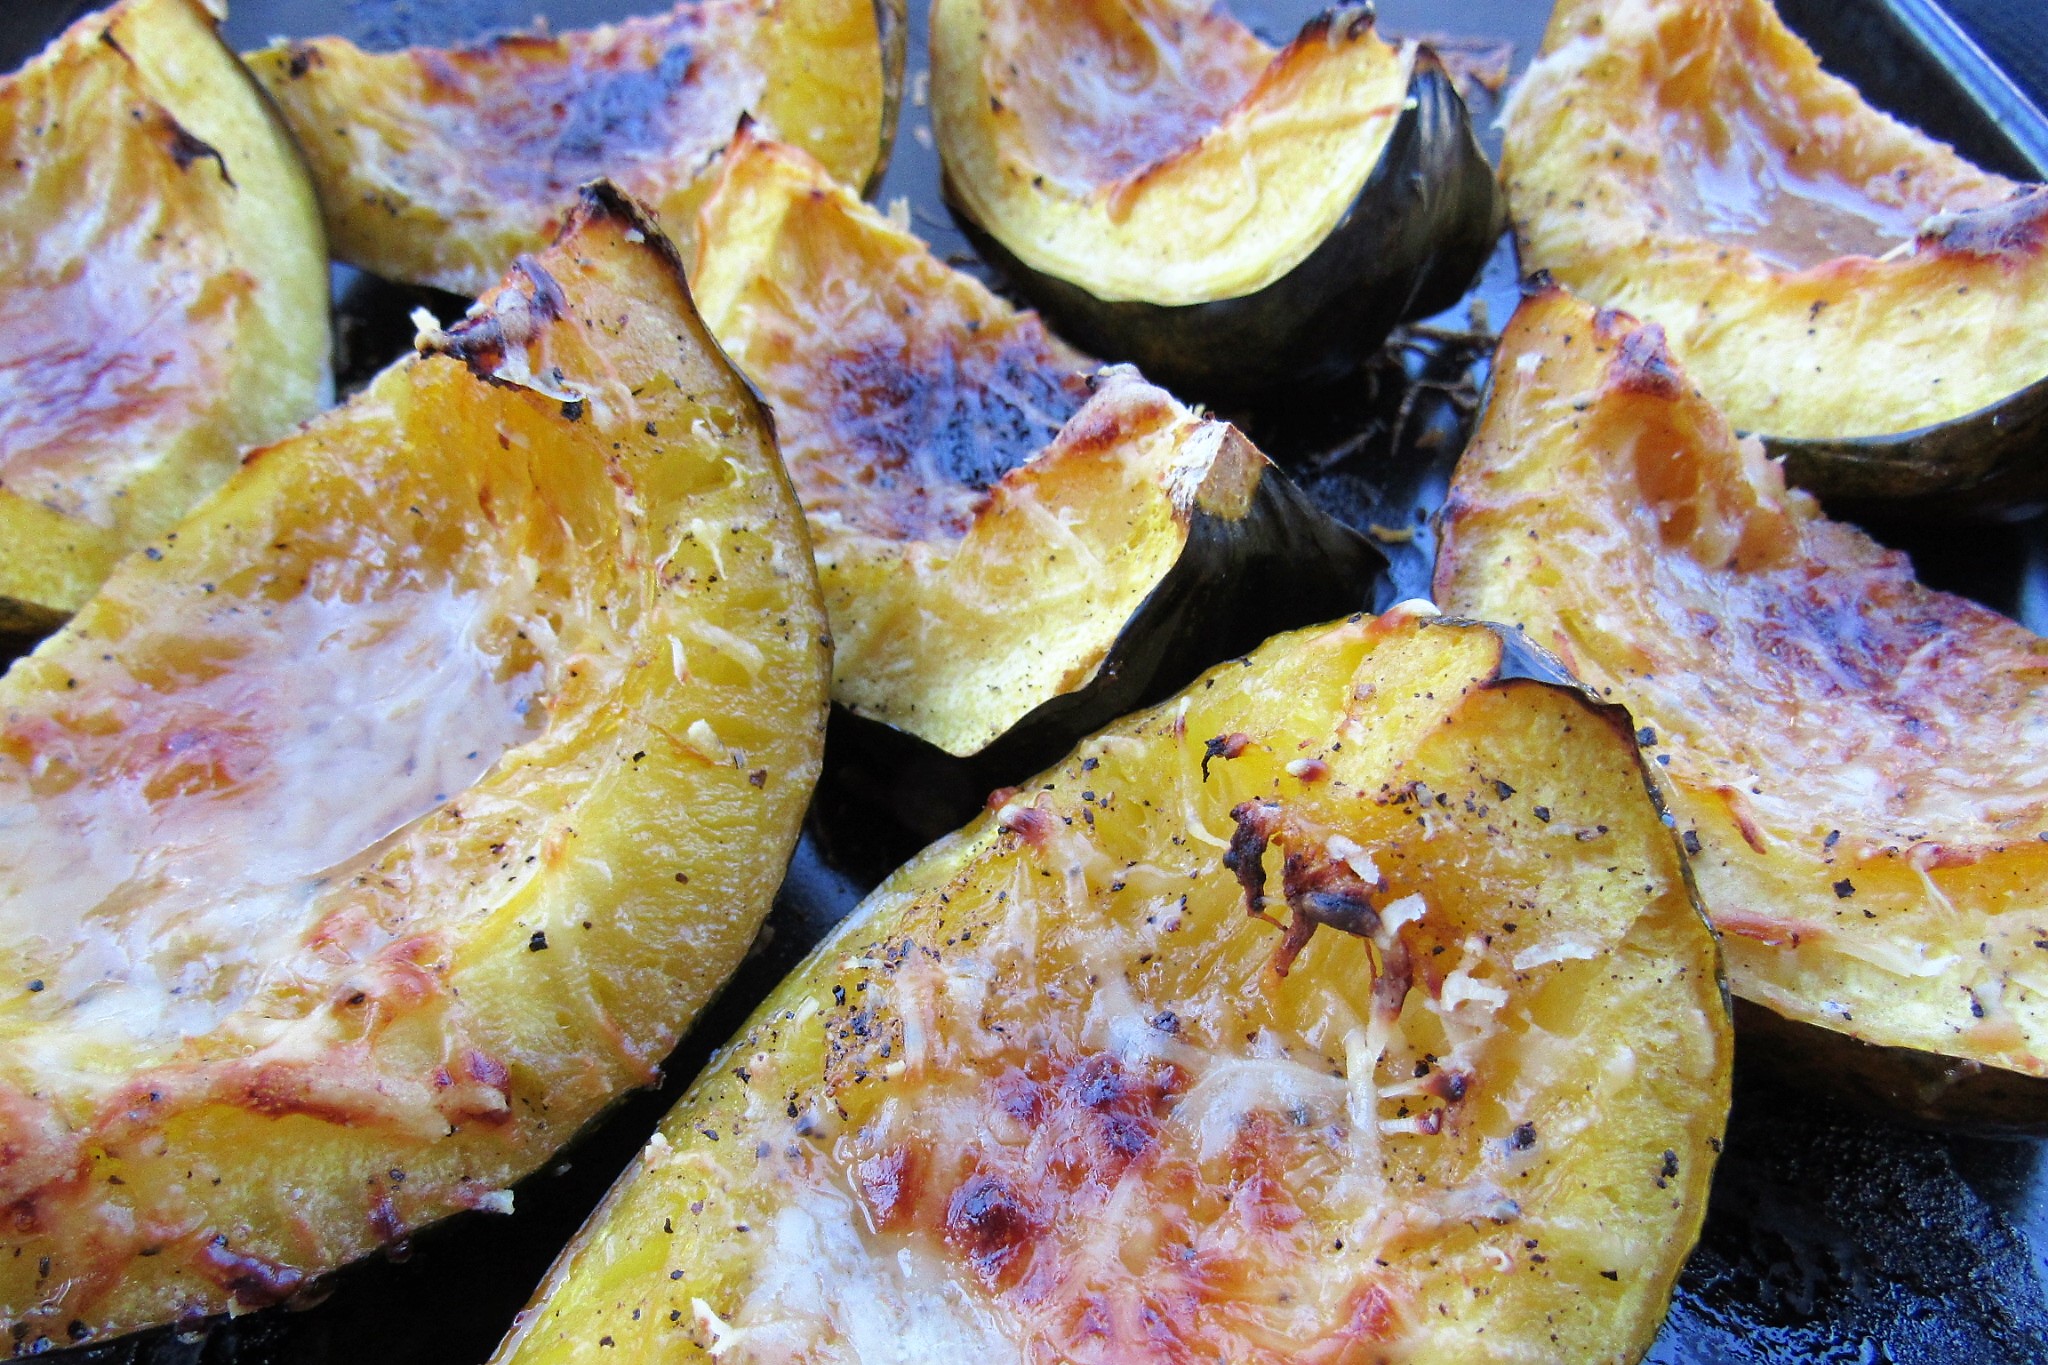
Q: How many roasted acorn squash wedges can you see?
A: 8